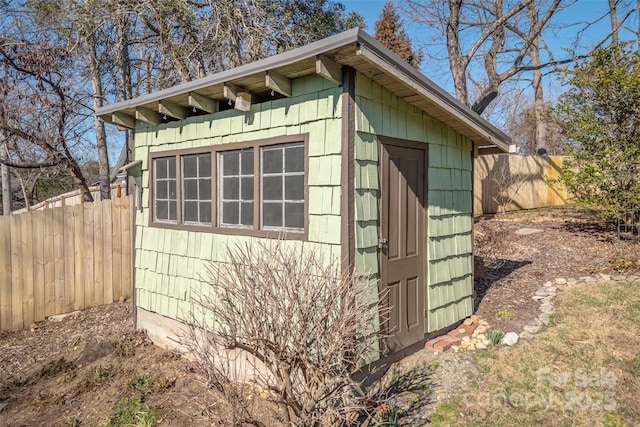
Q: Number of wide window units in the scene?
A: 1